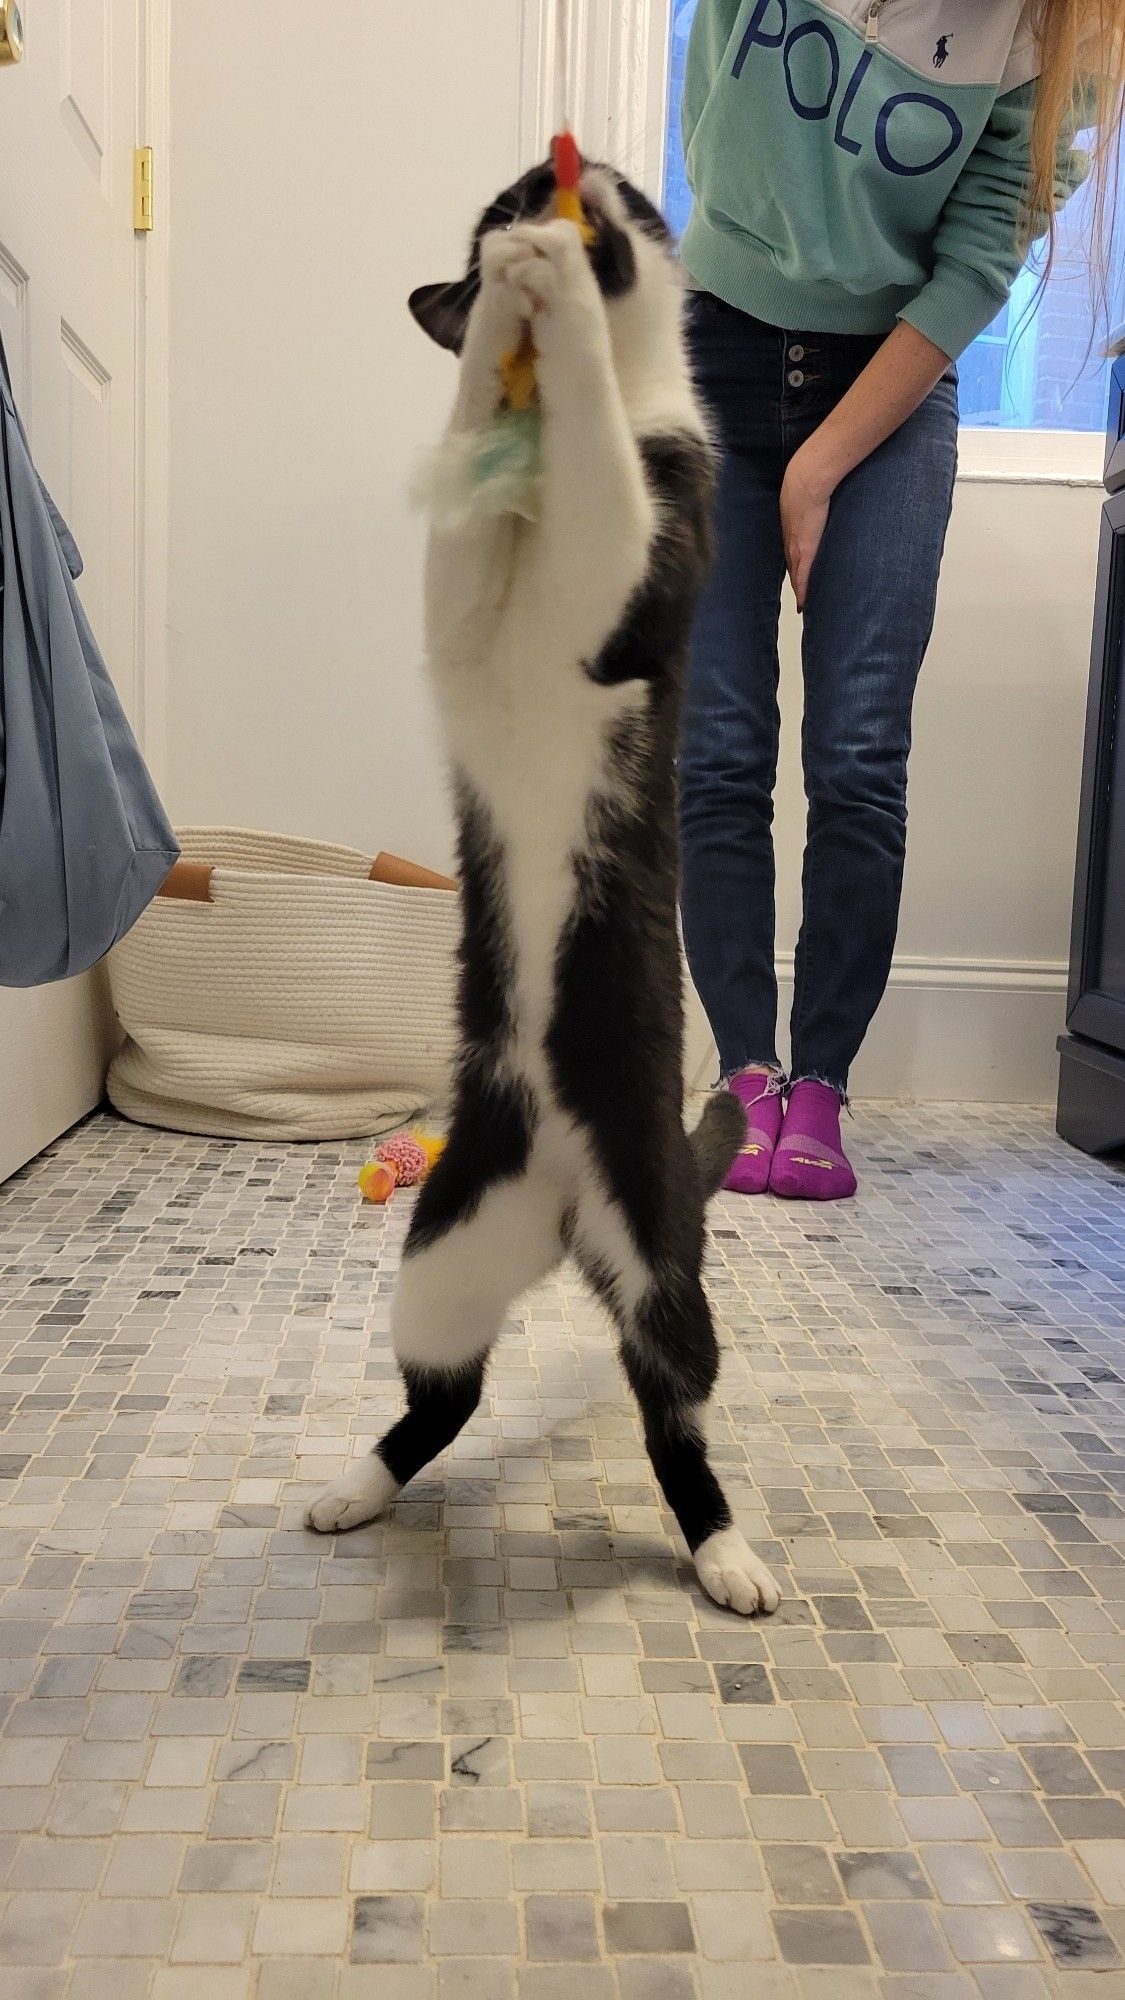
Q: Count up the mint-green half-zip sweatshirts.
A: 1